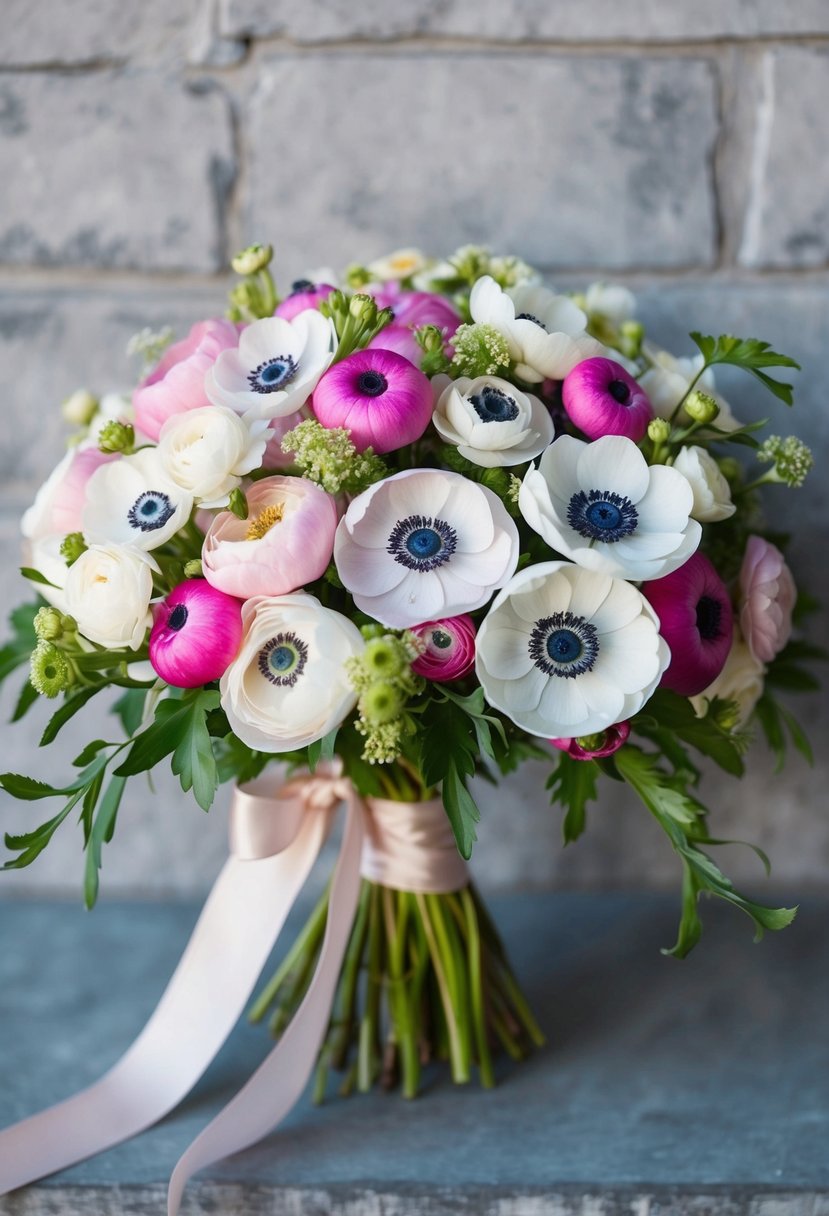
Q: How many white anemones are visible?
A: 8